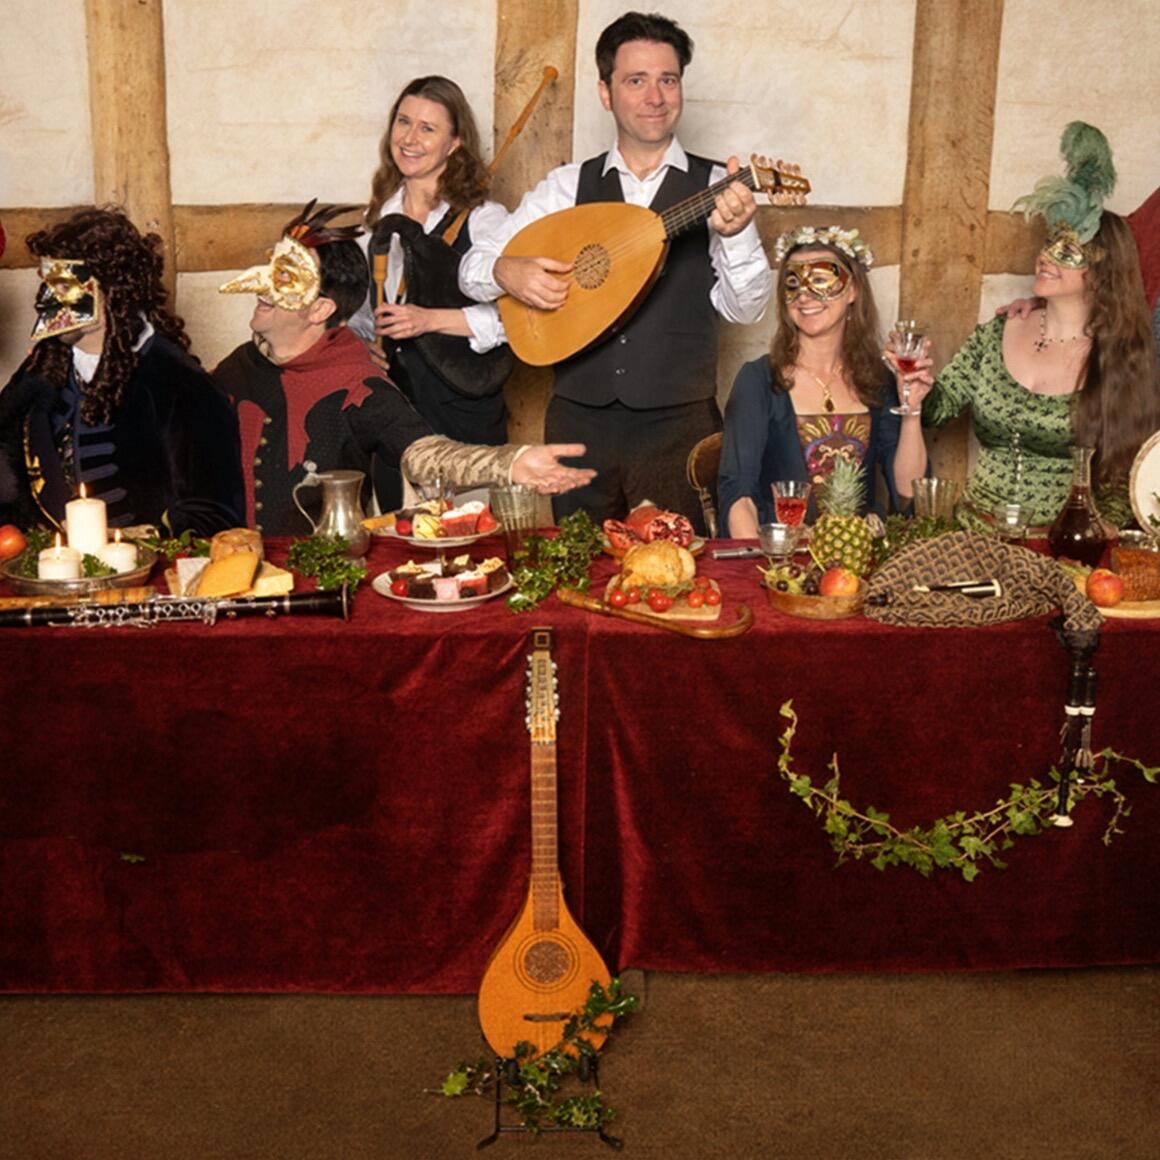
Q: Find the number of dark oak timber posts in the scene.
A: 3